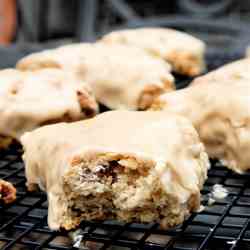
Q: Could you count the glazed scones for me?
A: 5